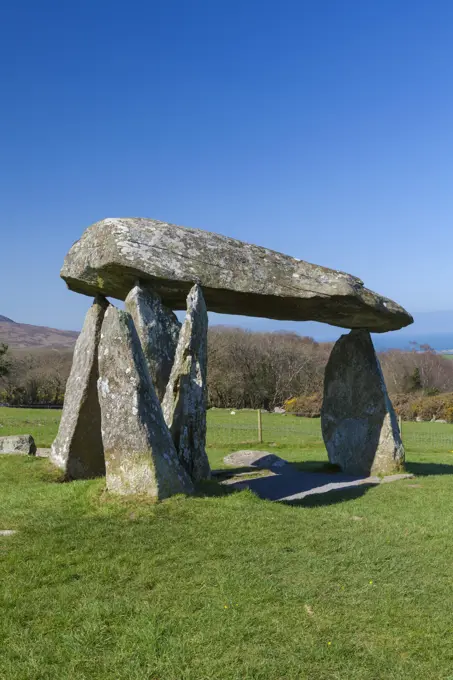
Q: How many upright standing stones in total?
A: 5